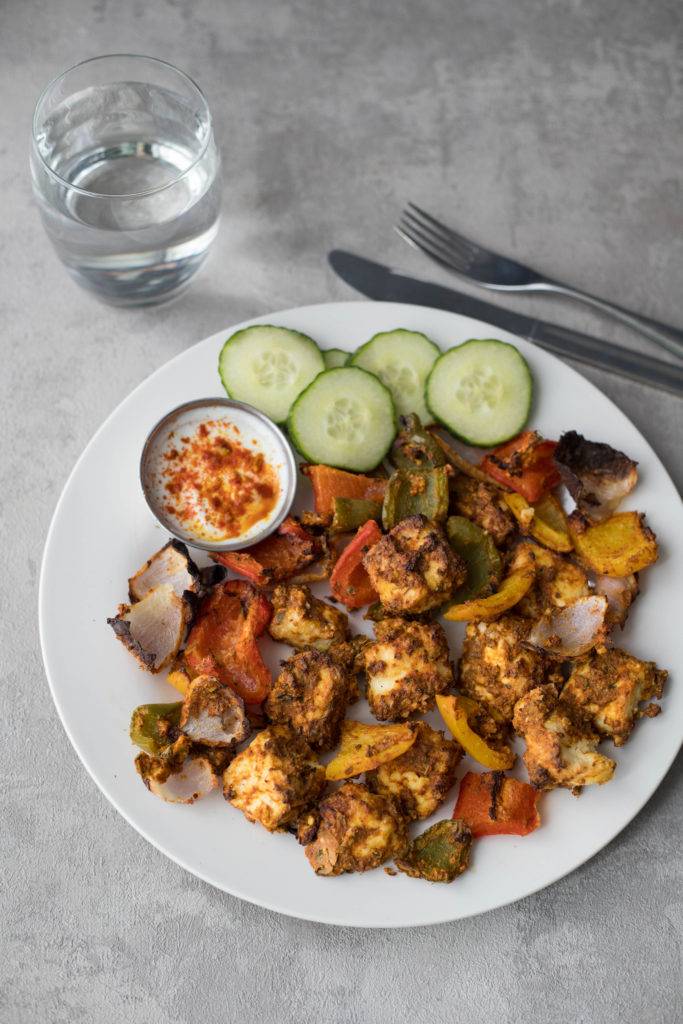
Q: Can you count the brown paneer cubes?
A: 12